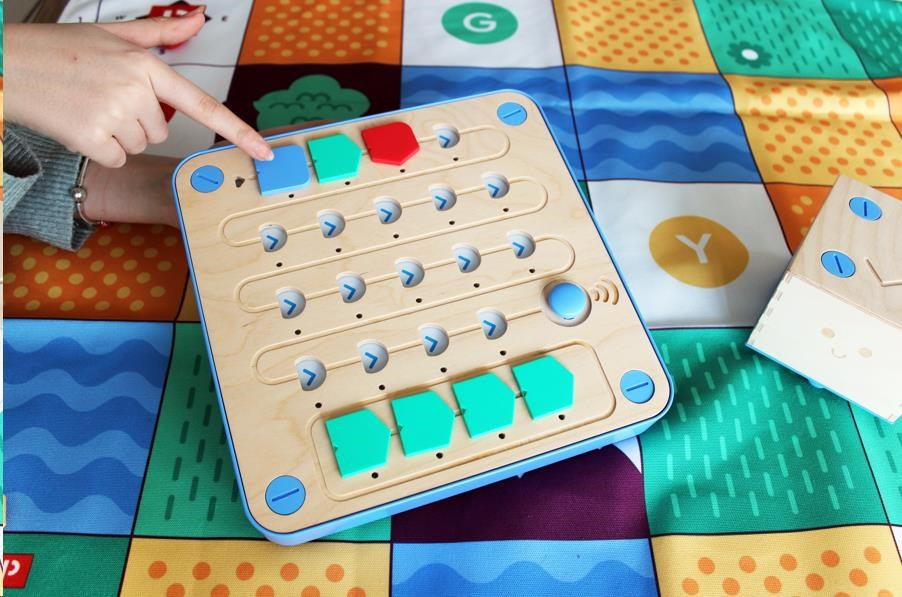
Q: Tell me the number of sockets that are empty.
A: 15